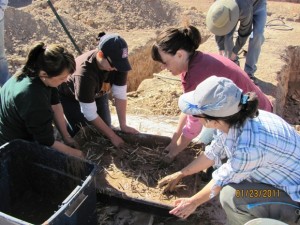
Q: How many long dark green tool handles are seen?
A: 1